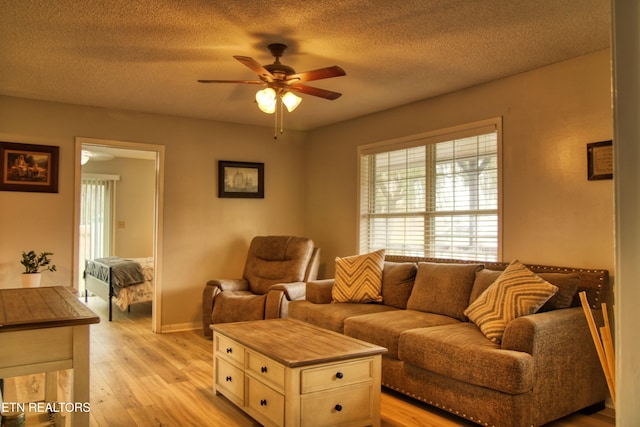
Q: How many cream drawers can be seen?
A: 6